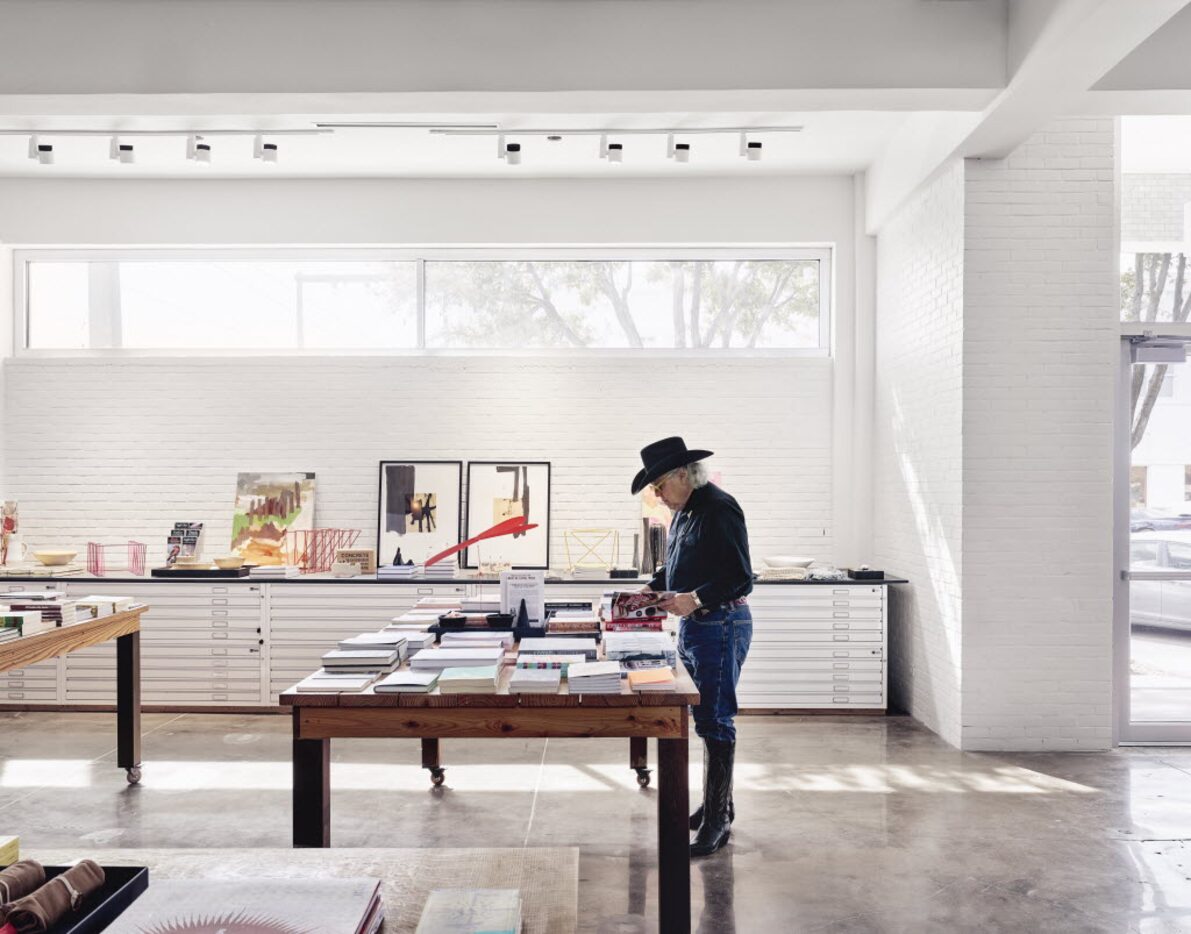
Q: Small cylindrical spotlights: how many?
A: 8